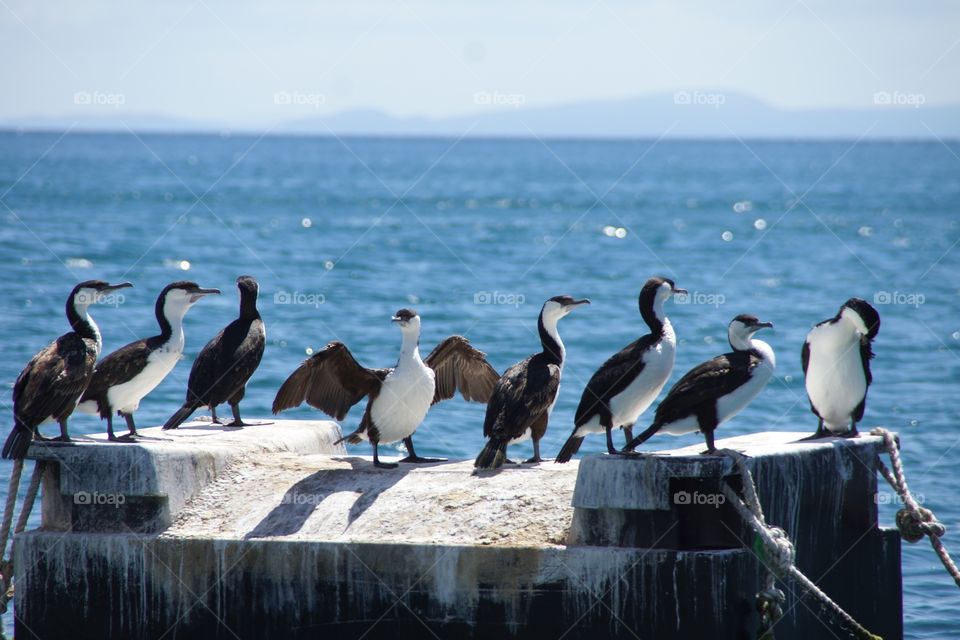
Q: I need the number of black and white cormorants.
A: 8